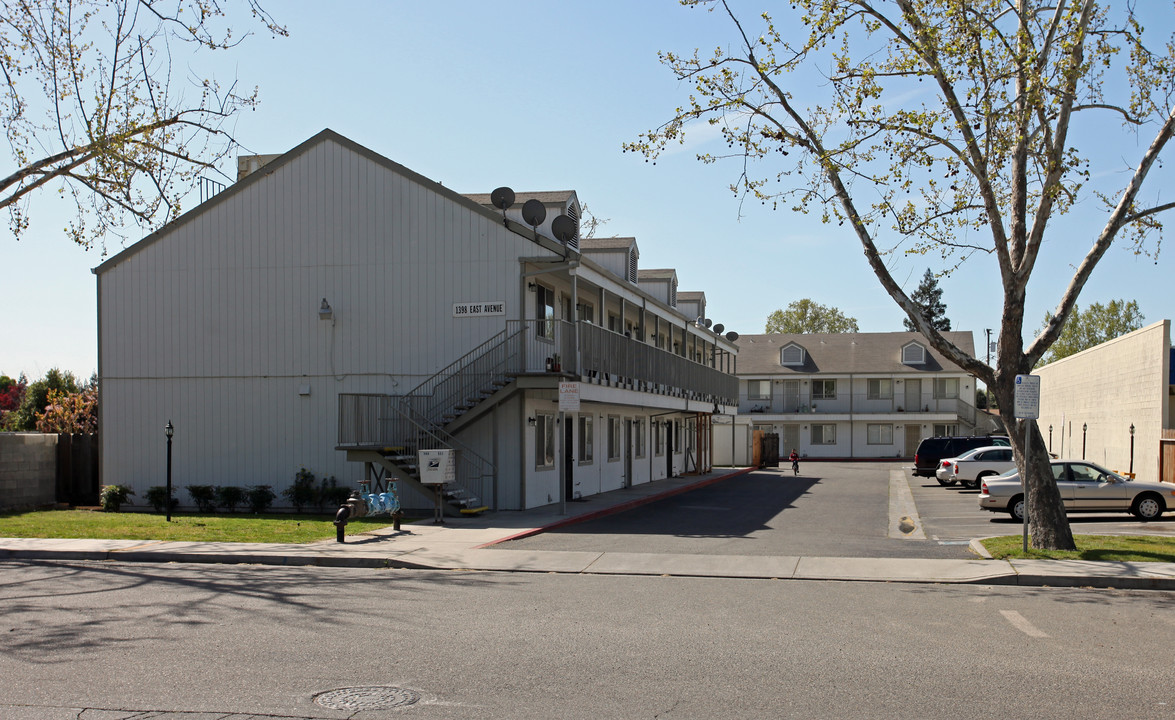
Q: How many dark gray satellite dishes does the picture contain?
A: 6